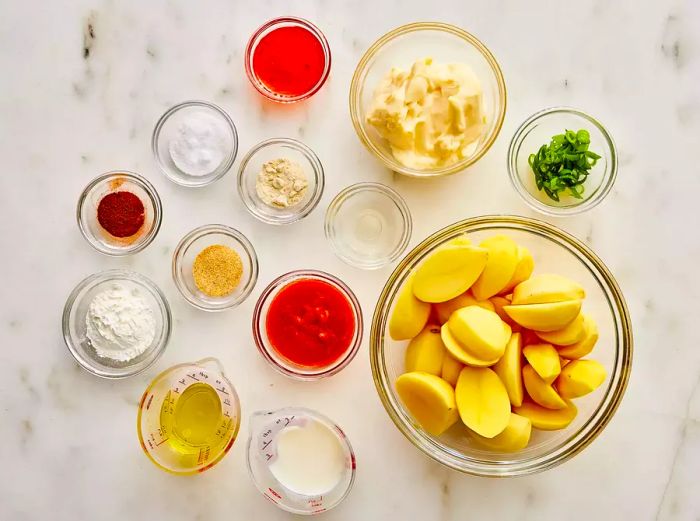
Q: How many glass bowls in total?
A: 11